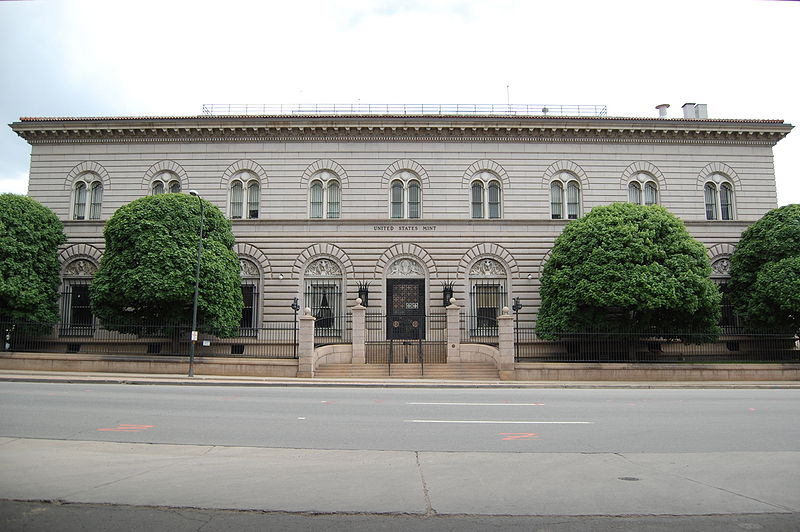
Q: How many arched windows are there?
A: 14